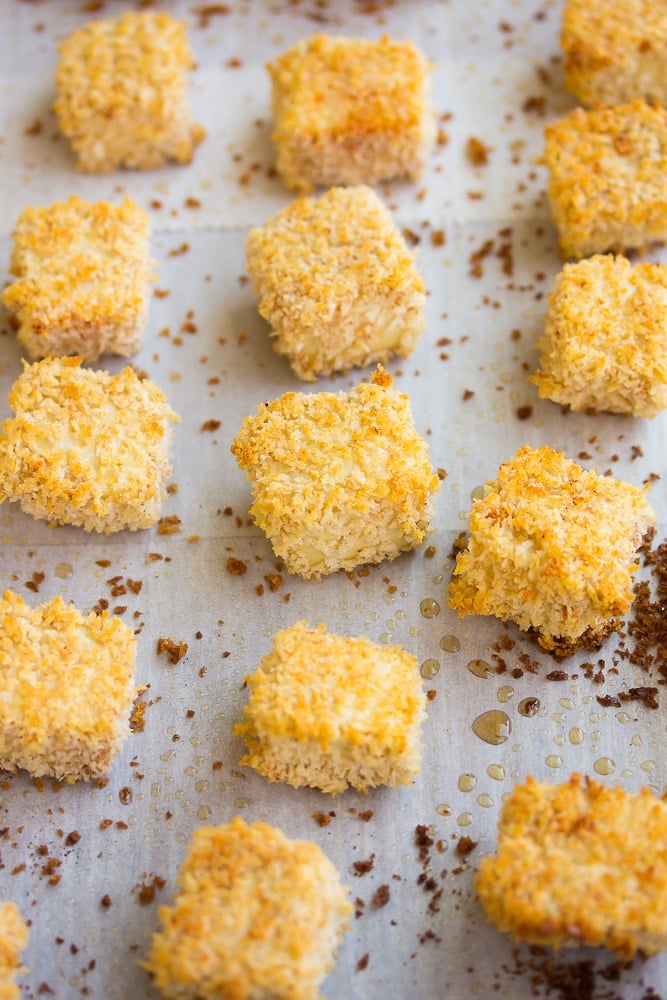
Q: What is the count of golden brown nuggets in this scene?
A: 15